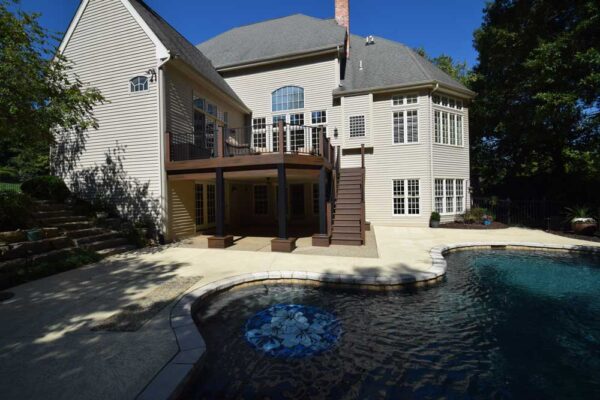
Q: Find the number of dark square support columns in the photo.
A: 3